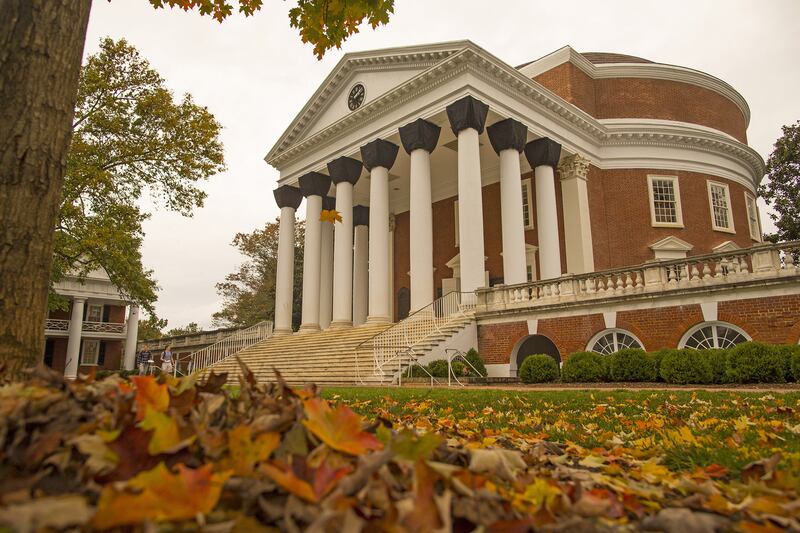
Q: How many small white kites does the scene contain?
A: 0